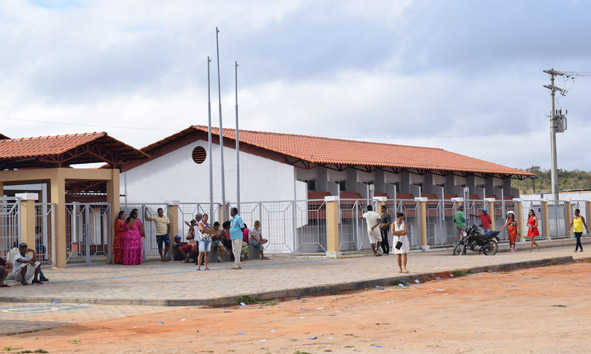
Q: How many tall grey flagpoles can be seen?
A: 3